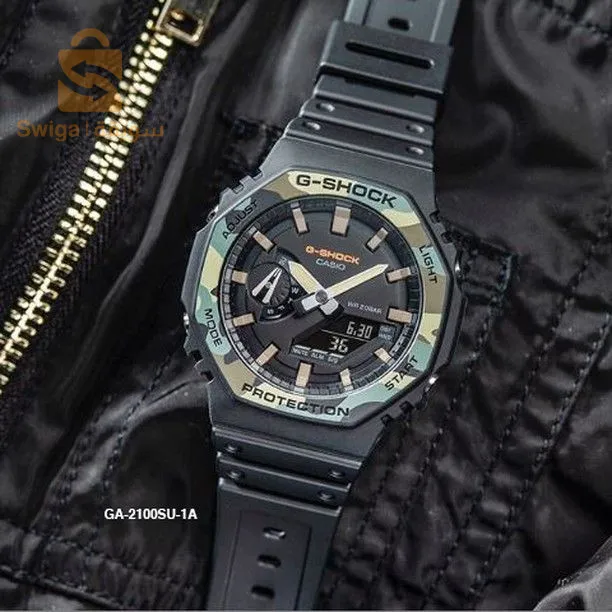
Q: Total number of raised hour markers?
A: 12